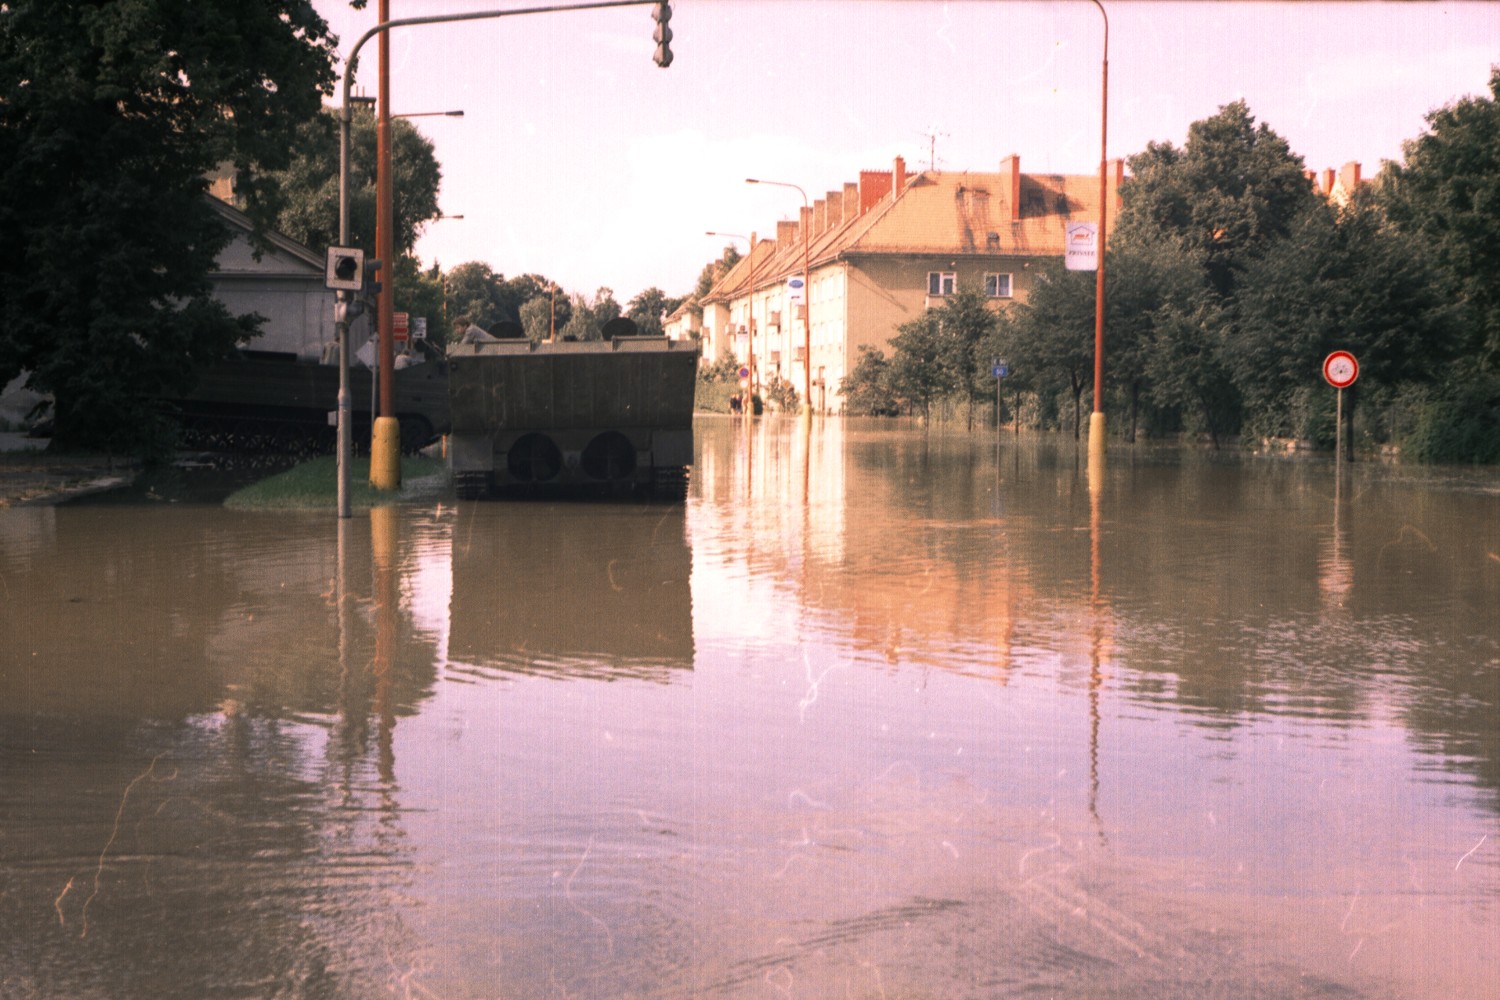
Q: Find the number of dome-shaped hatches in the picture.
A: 2